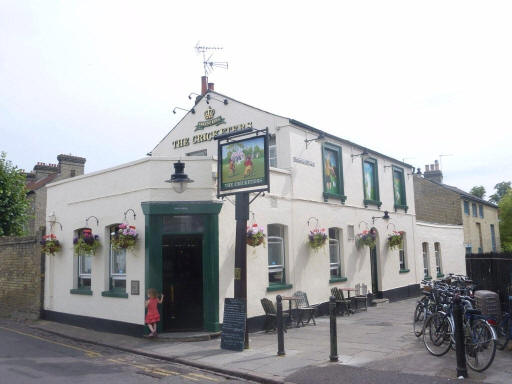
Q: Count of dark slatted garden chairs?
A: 4